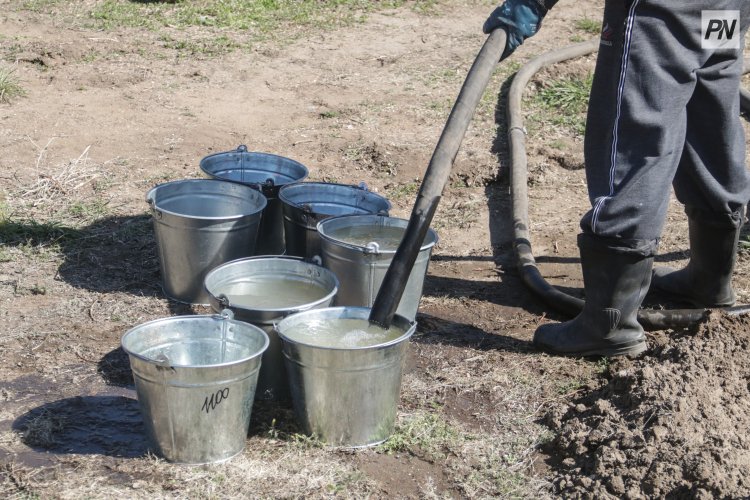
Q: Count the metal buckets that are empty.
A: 4